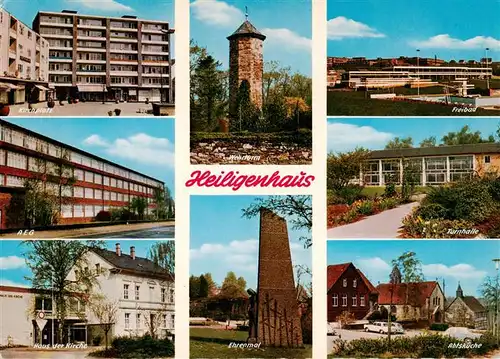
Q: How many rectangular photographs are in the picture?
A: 8